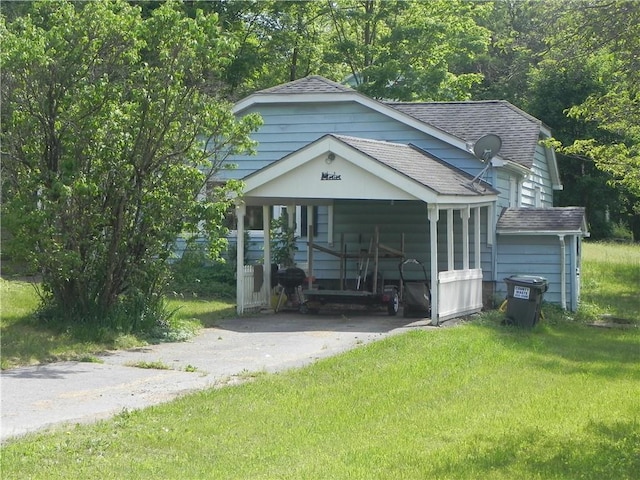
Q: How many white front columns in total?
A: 2